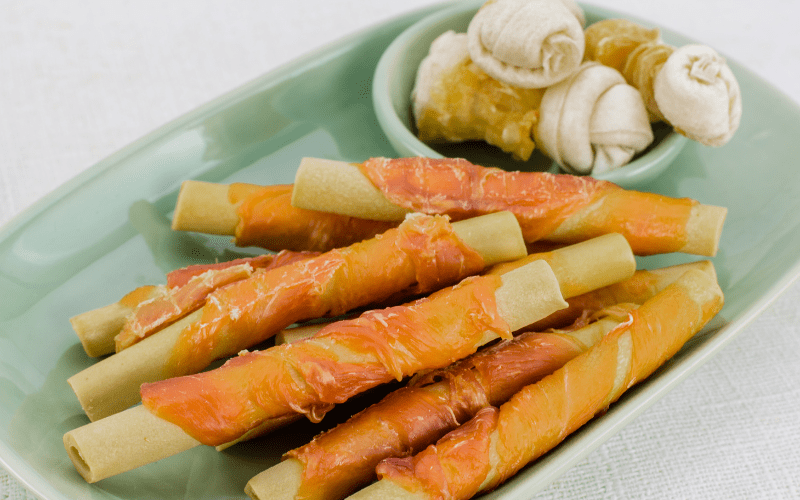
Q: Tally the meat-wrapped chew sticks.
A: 9